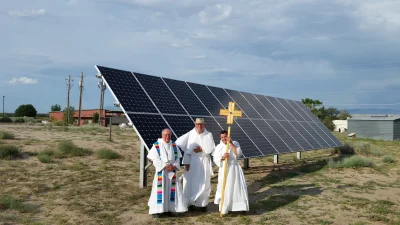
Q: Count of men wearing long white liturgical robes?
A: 3